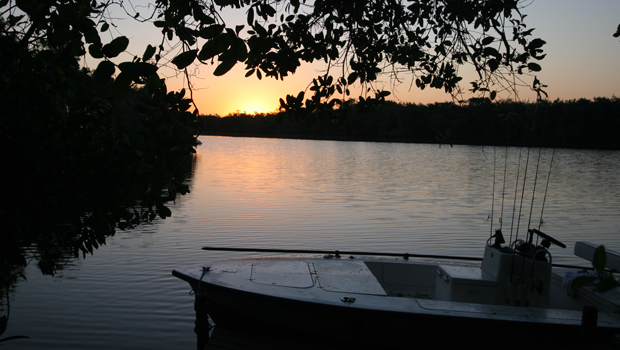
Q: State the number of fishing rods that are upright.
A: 6